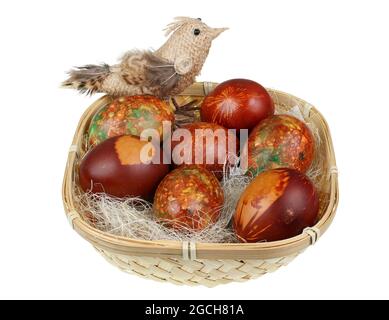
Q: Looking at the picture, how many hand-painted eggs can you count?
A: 7